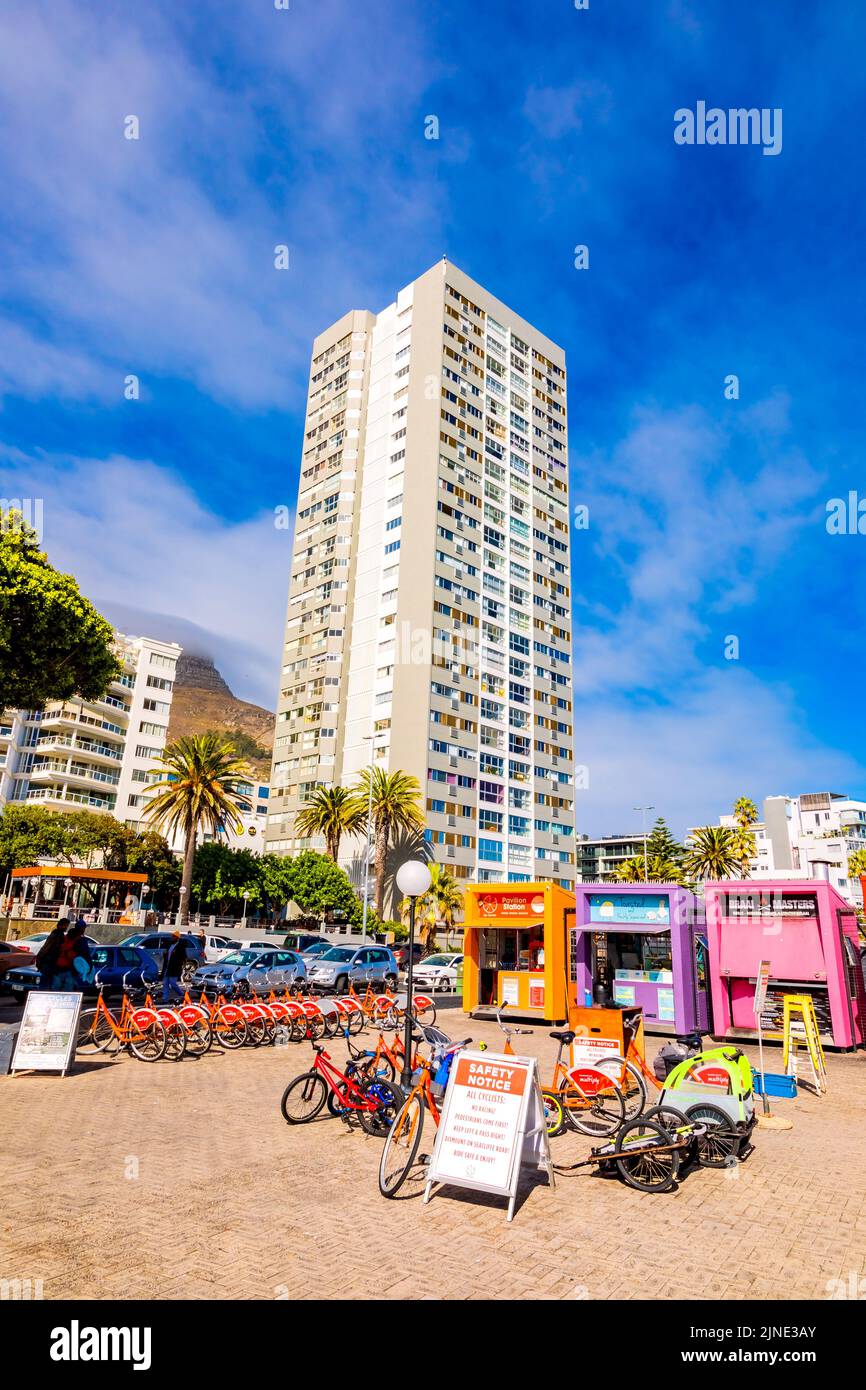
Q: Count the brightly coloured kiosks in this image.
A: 3